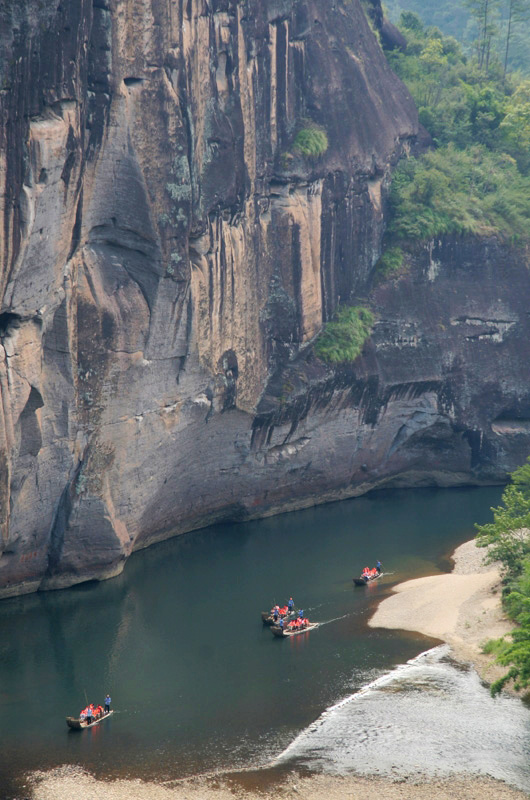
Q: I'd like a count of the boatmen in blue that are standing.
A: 7